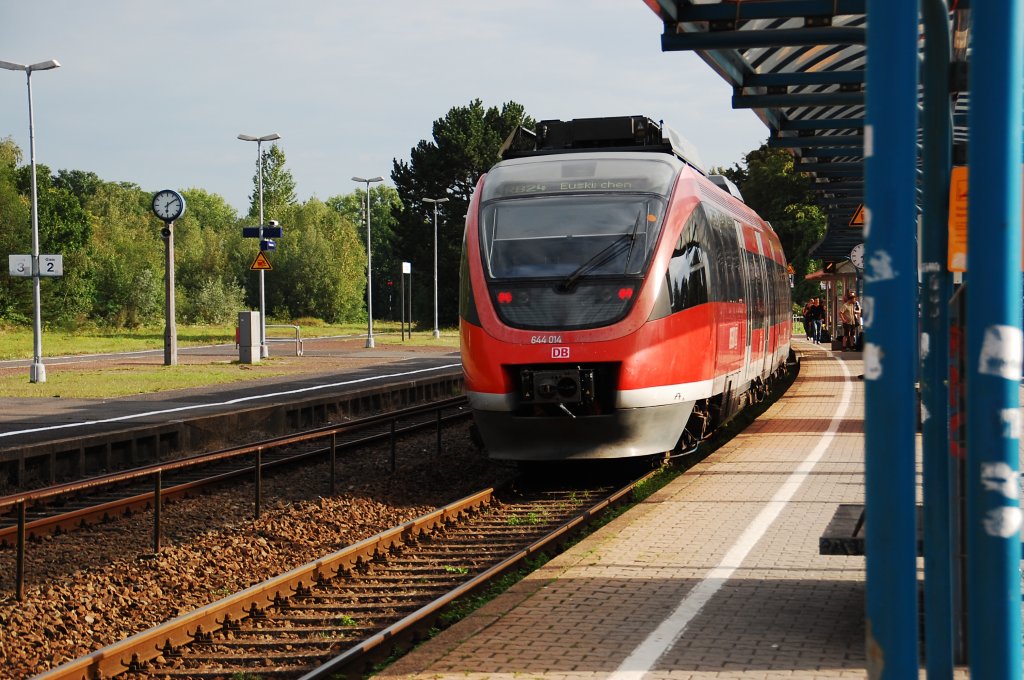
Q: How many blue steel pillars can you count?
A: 3